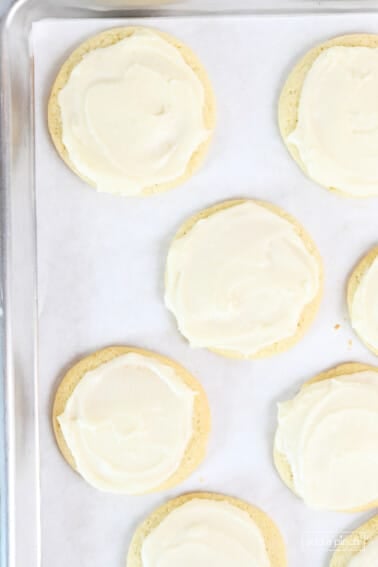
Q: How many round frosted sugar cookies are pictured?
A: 8